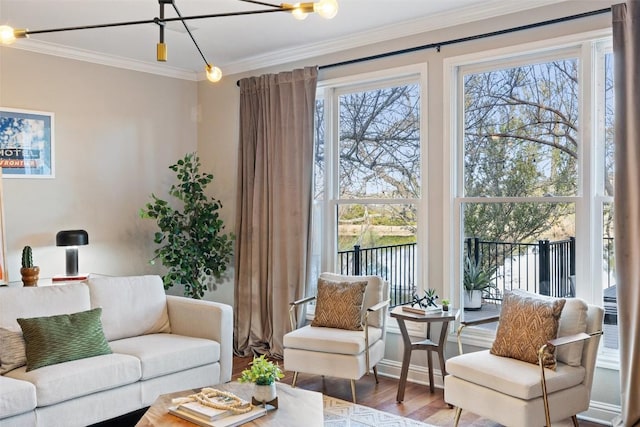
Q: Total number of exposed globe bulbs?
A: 4